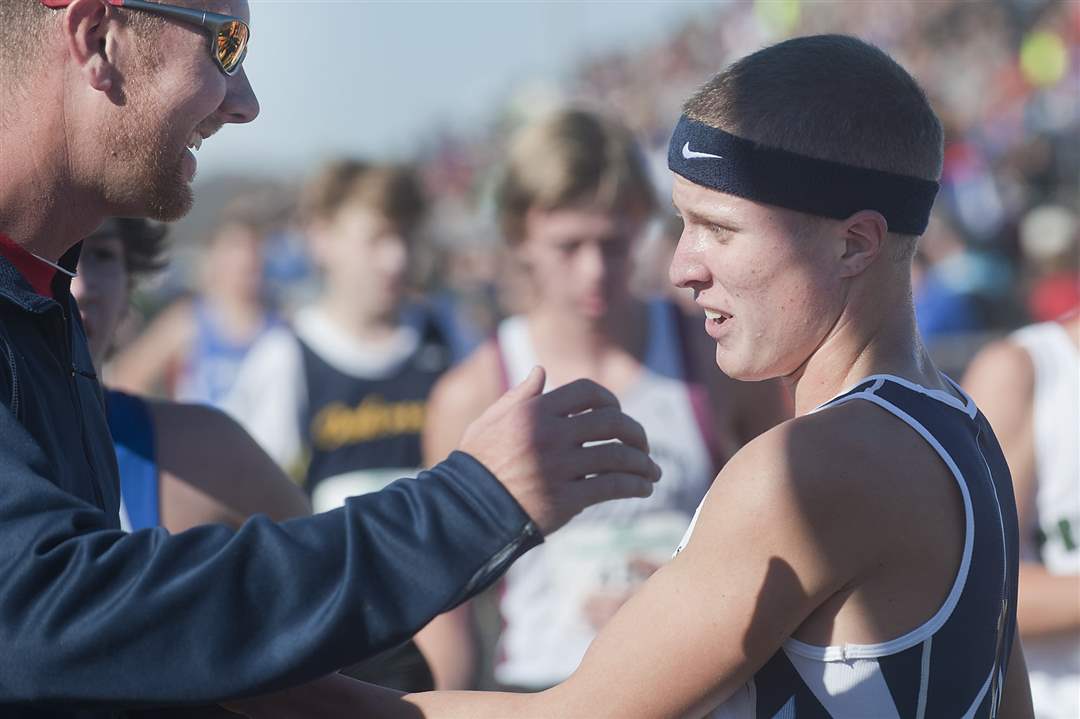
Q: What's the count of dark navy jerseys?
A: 2